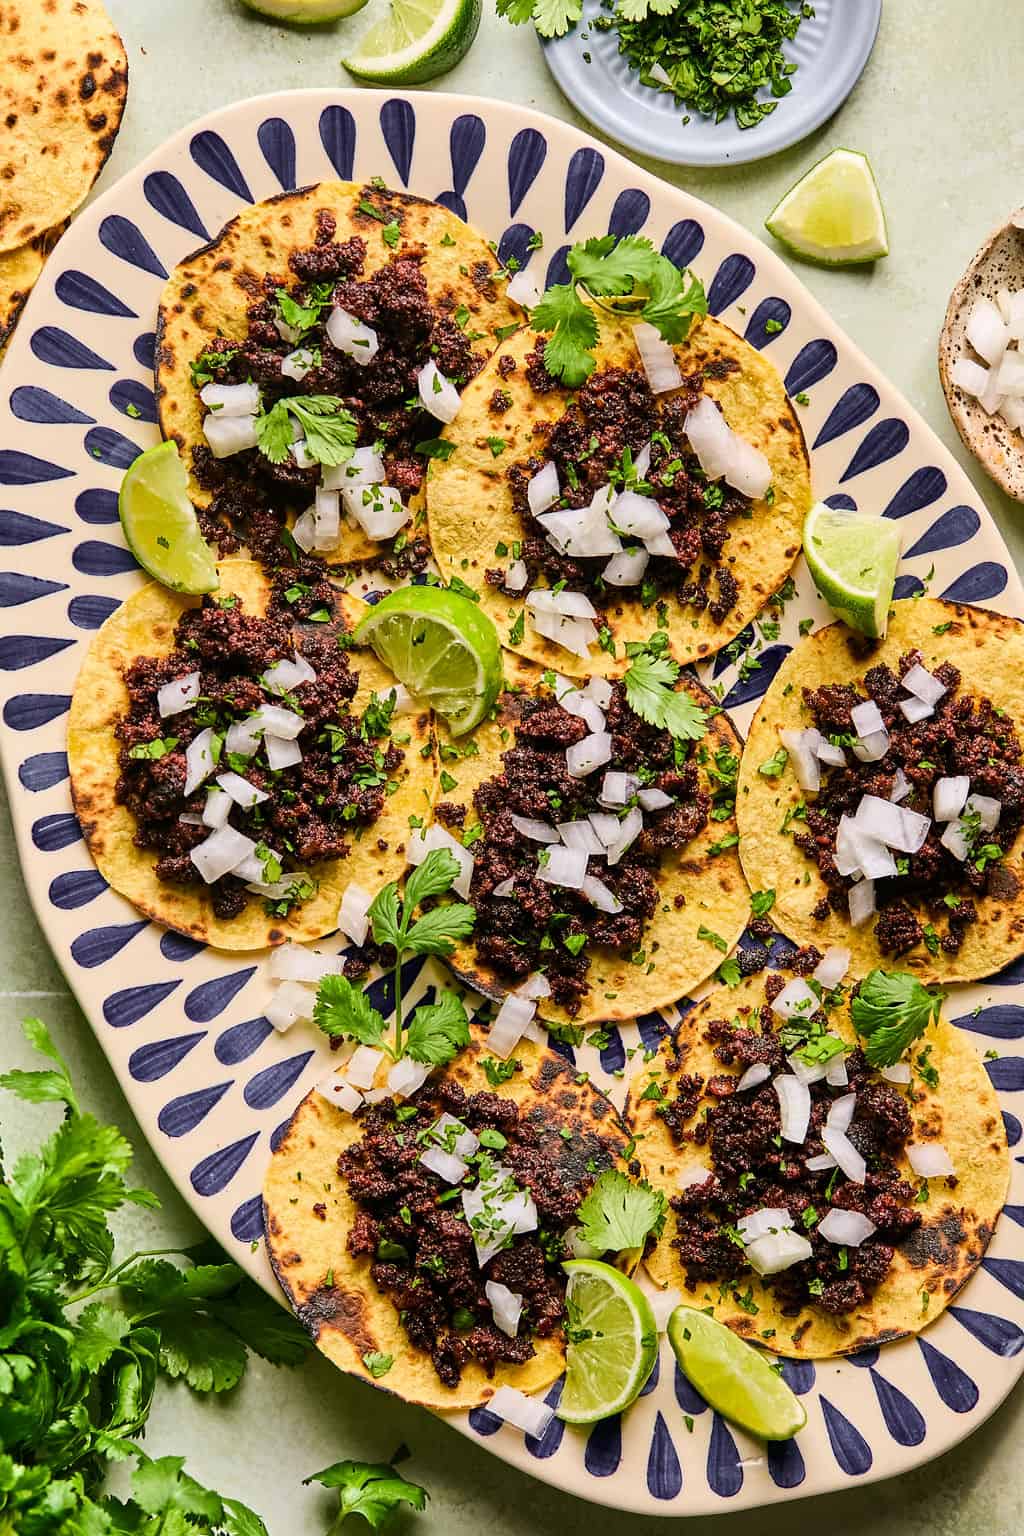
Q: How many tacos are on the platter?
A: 7